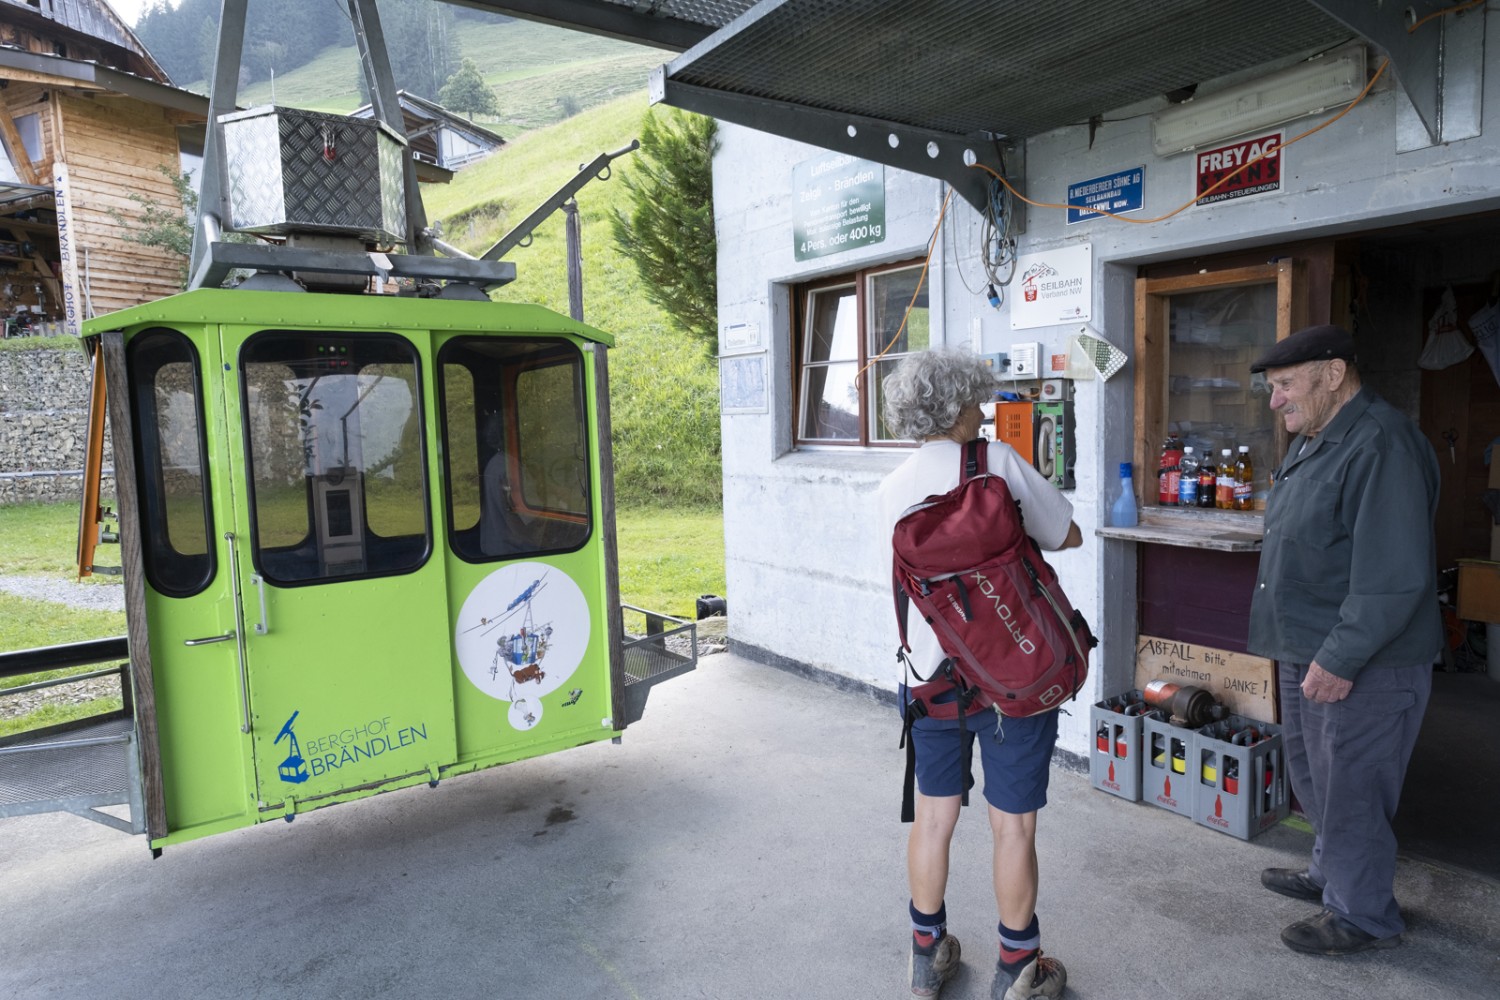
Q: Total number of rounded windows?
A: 3